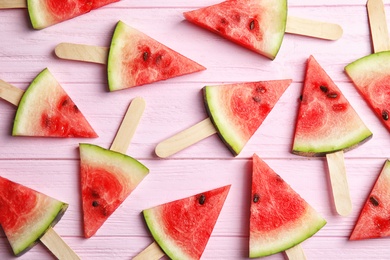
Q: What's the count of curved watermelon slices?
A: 12